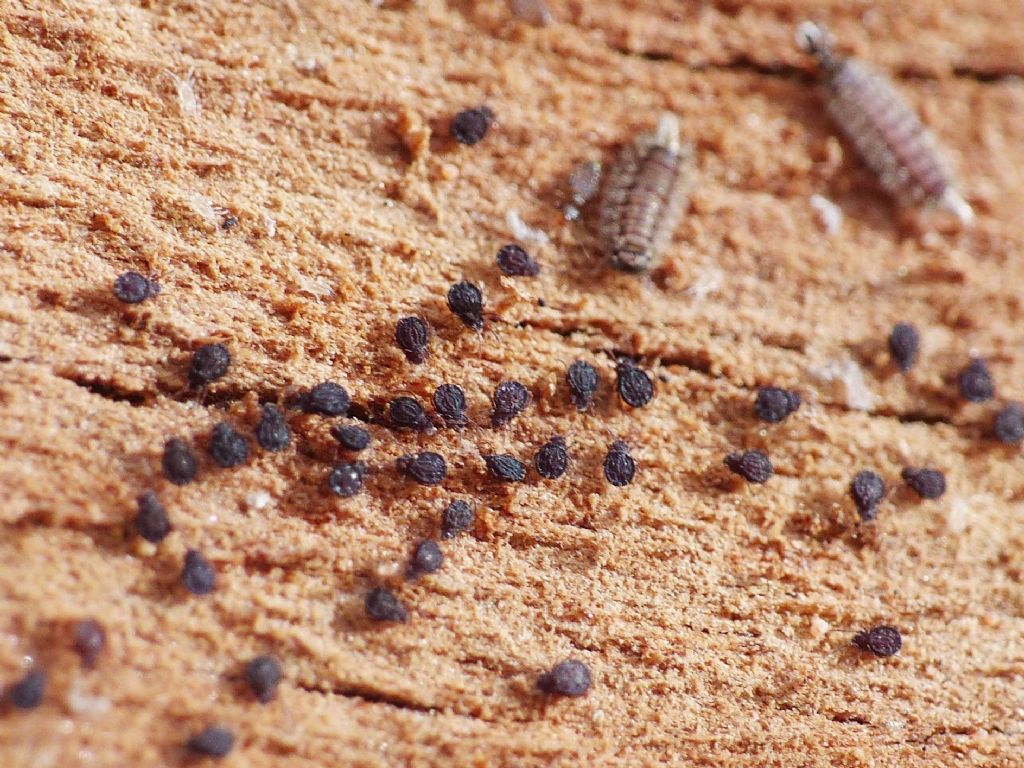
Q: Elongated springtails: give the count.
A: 2